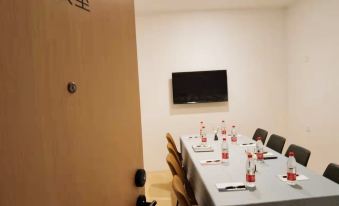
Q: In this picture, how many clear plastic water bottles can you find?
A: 8